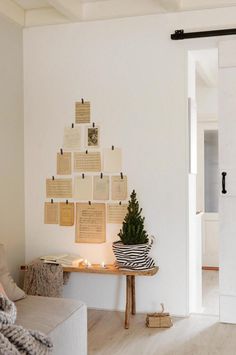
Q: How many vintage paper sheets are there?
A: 14